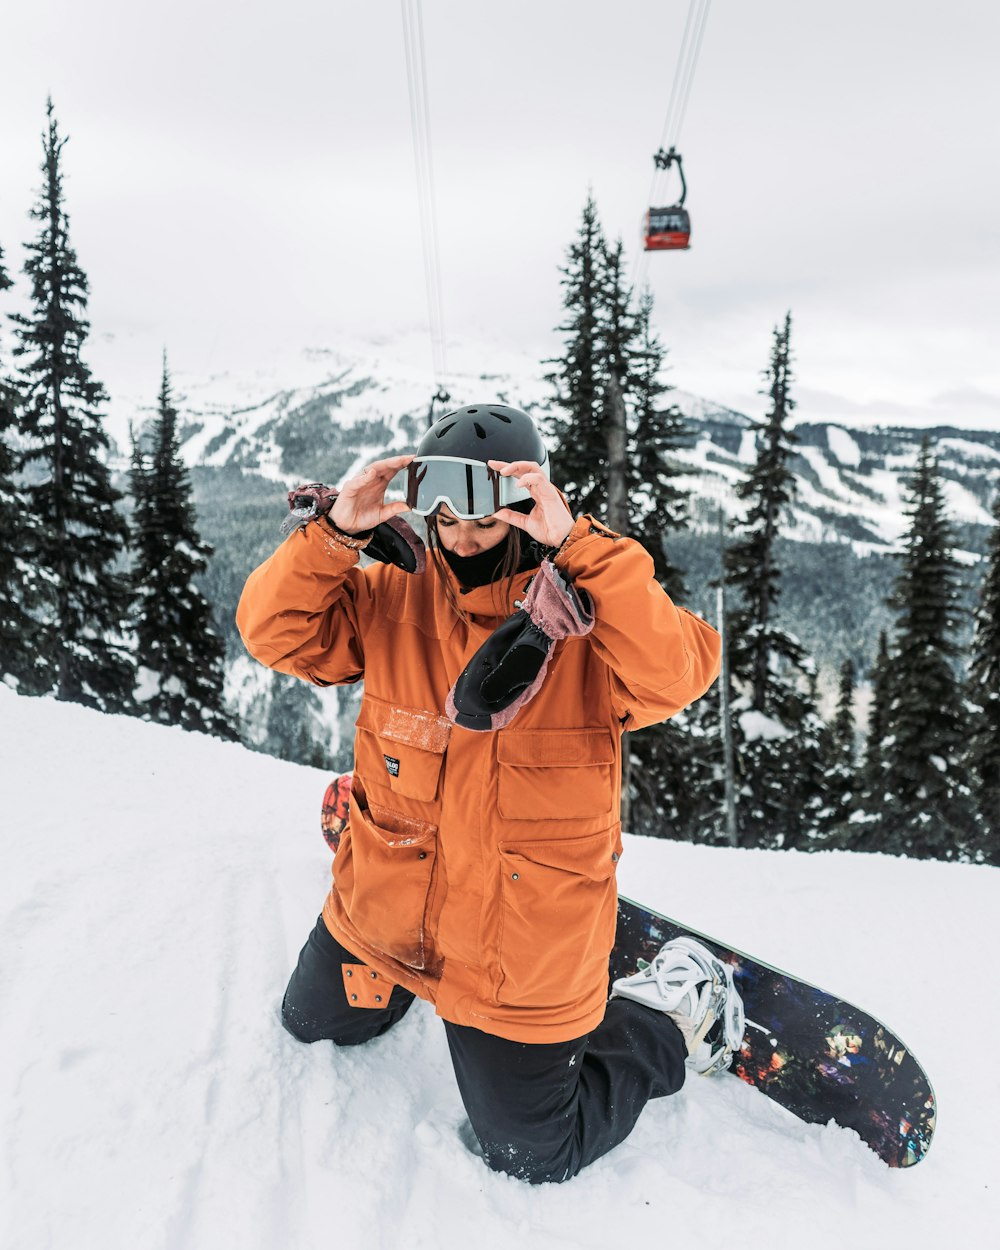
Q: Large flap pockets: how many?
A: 4